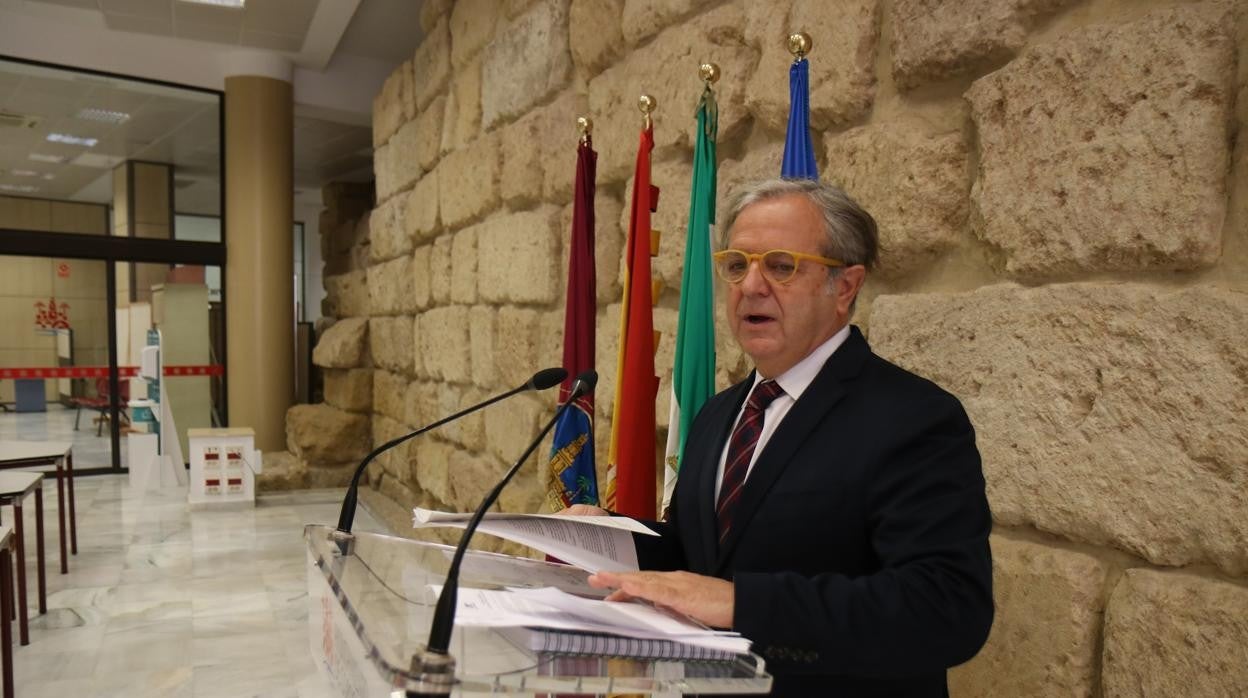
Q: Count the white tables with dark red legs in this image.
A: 3